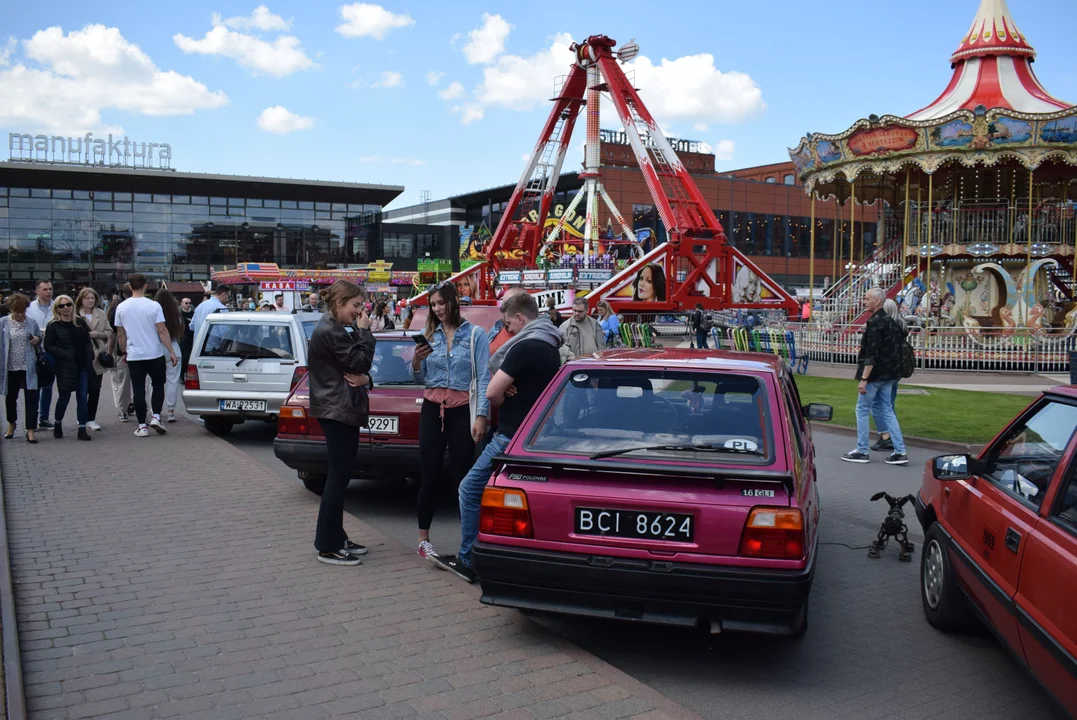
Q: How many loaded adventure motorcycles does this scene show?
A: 0